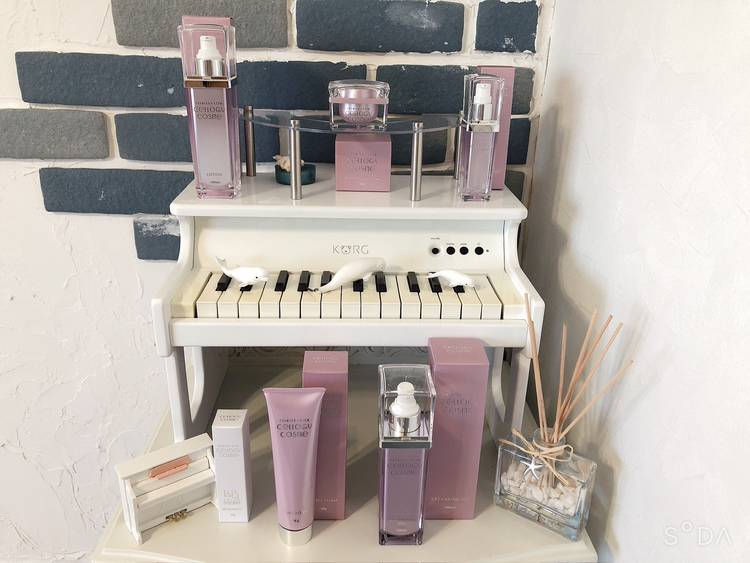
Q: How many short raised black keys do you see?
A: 10